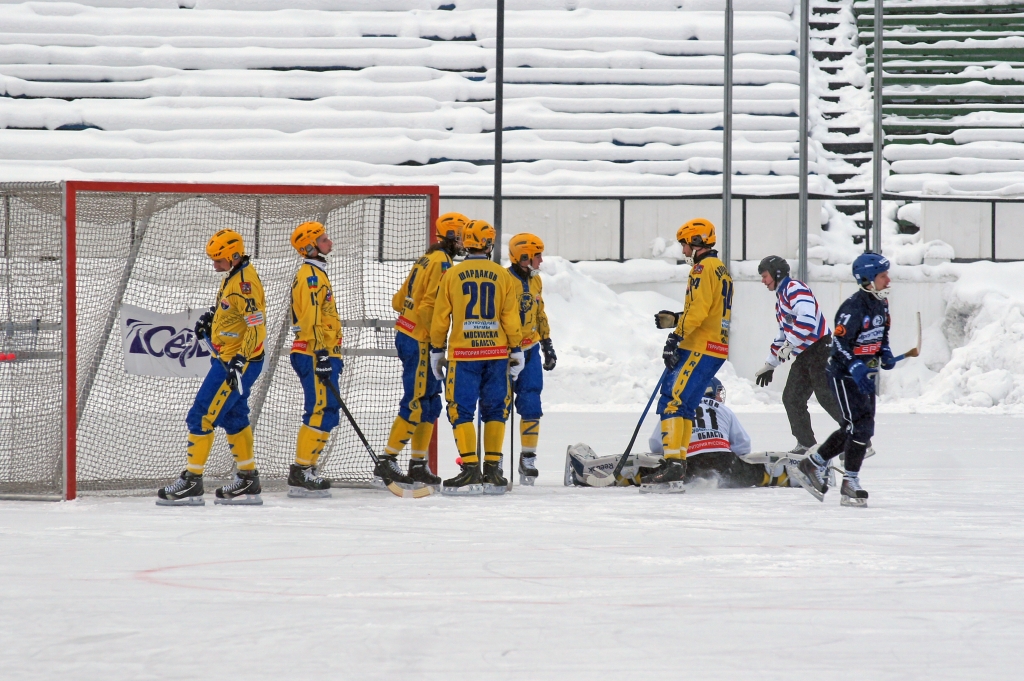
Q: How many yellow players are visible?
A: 6